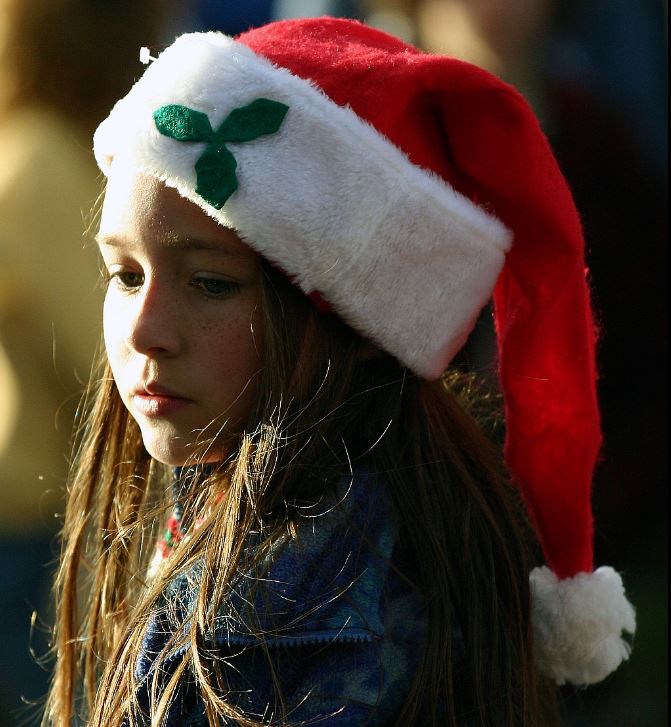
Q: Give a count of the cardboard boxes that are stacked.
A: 0